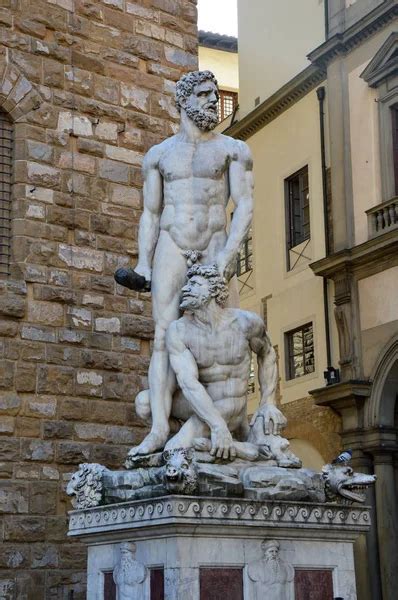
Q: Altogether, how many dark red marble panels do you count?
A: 4